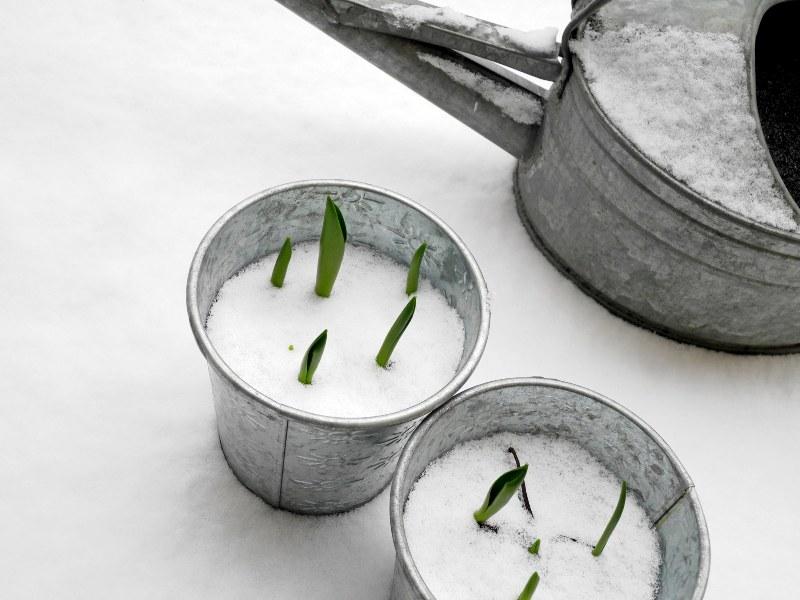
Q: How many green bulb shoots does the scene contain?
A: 9